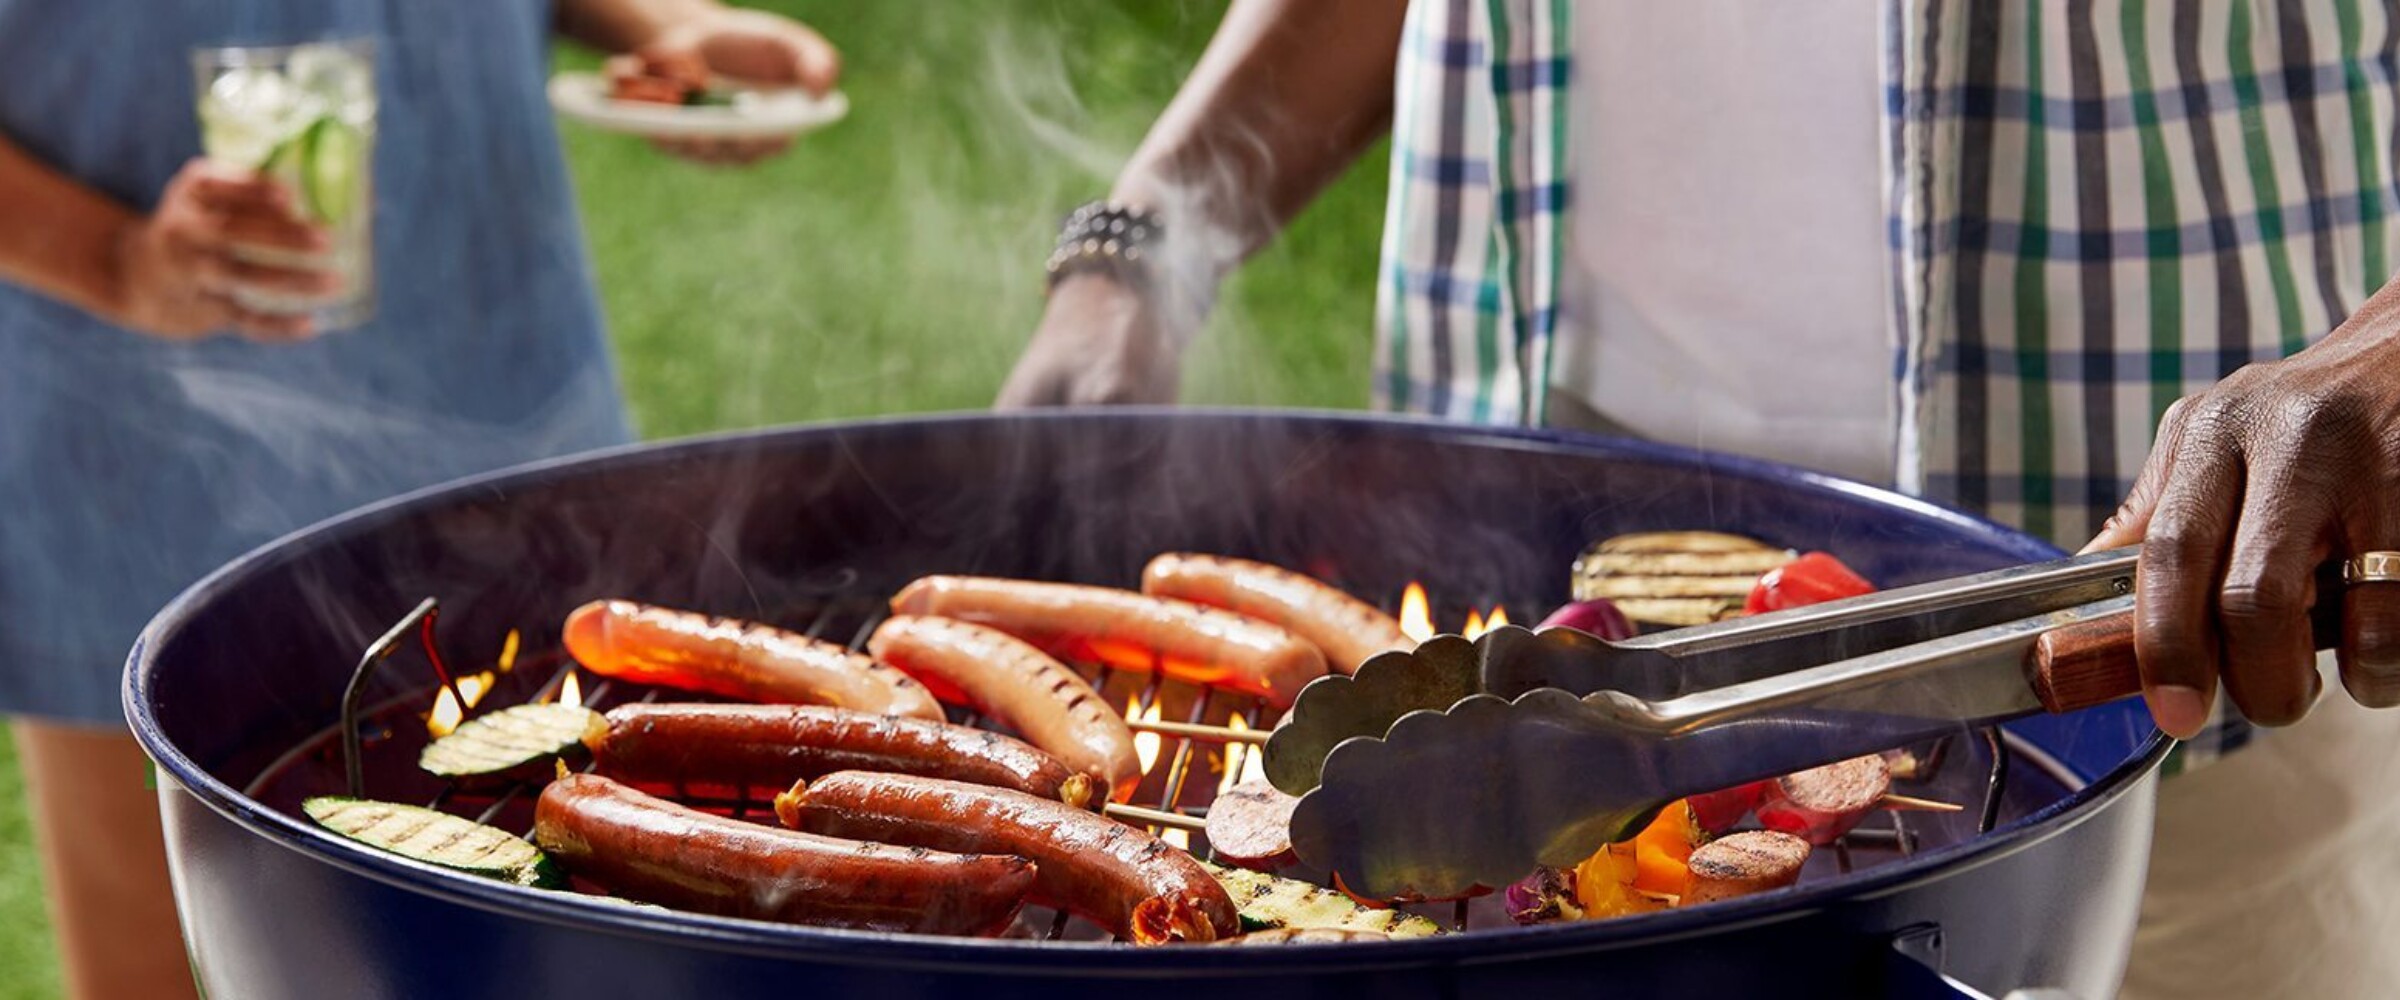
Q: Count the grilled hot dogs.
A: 7